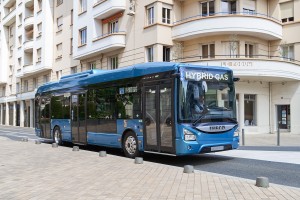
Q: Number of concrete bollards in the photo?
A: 8